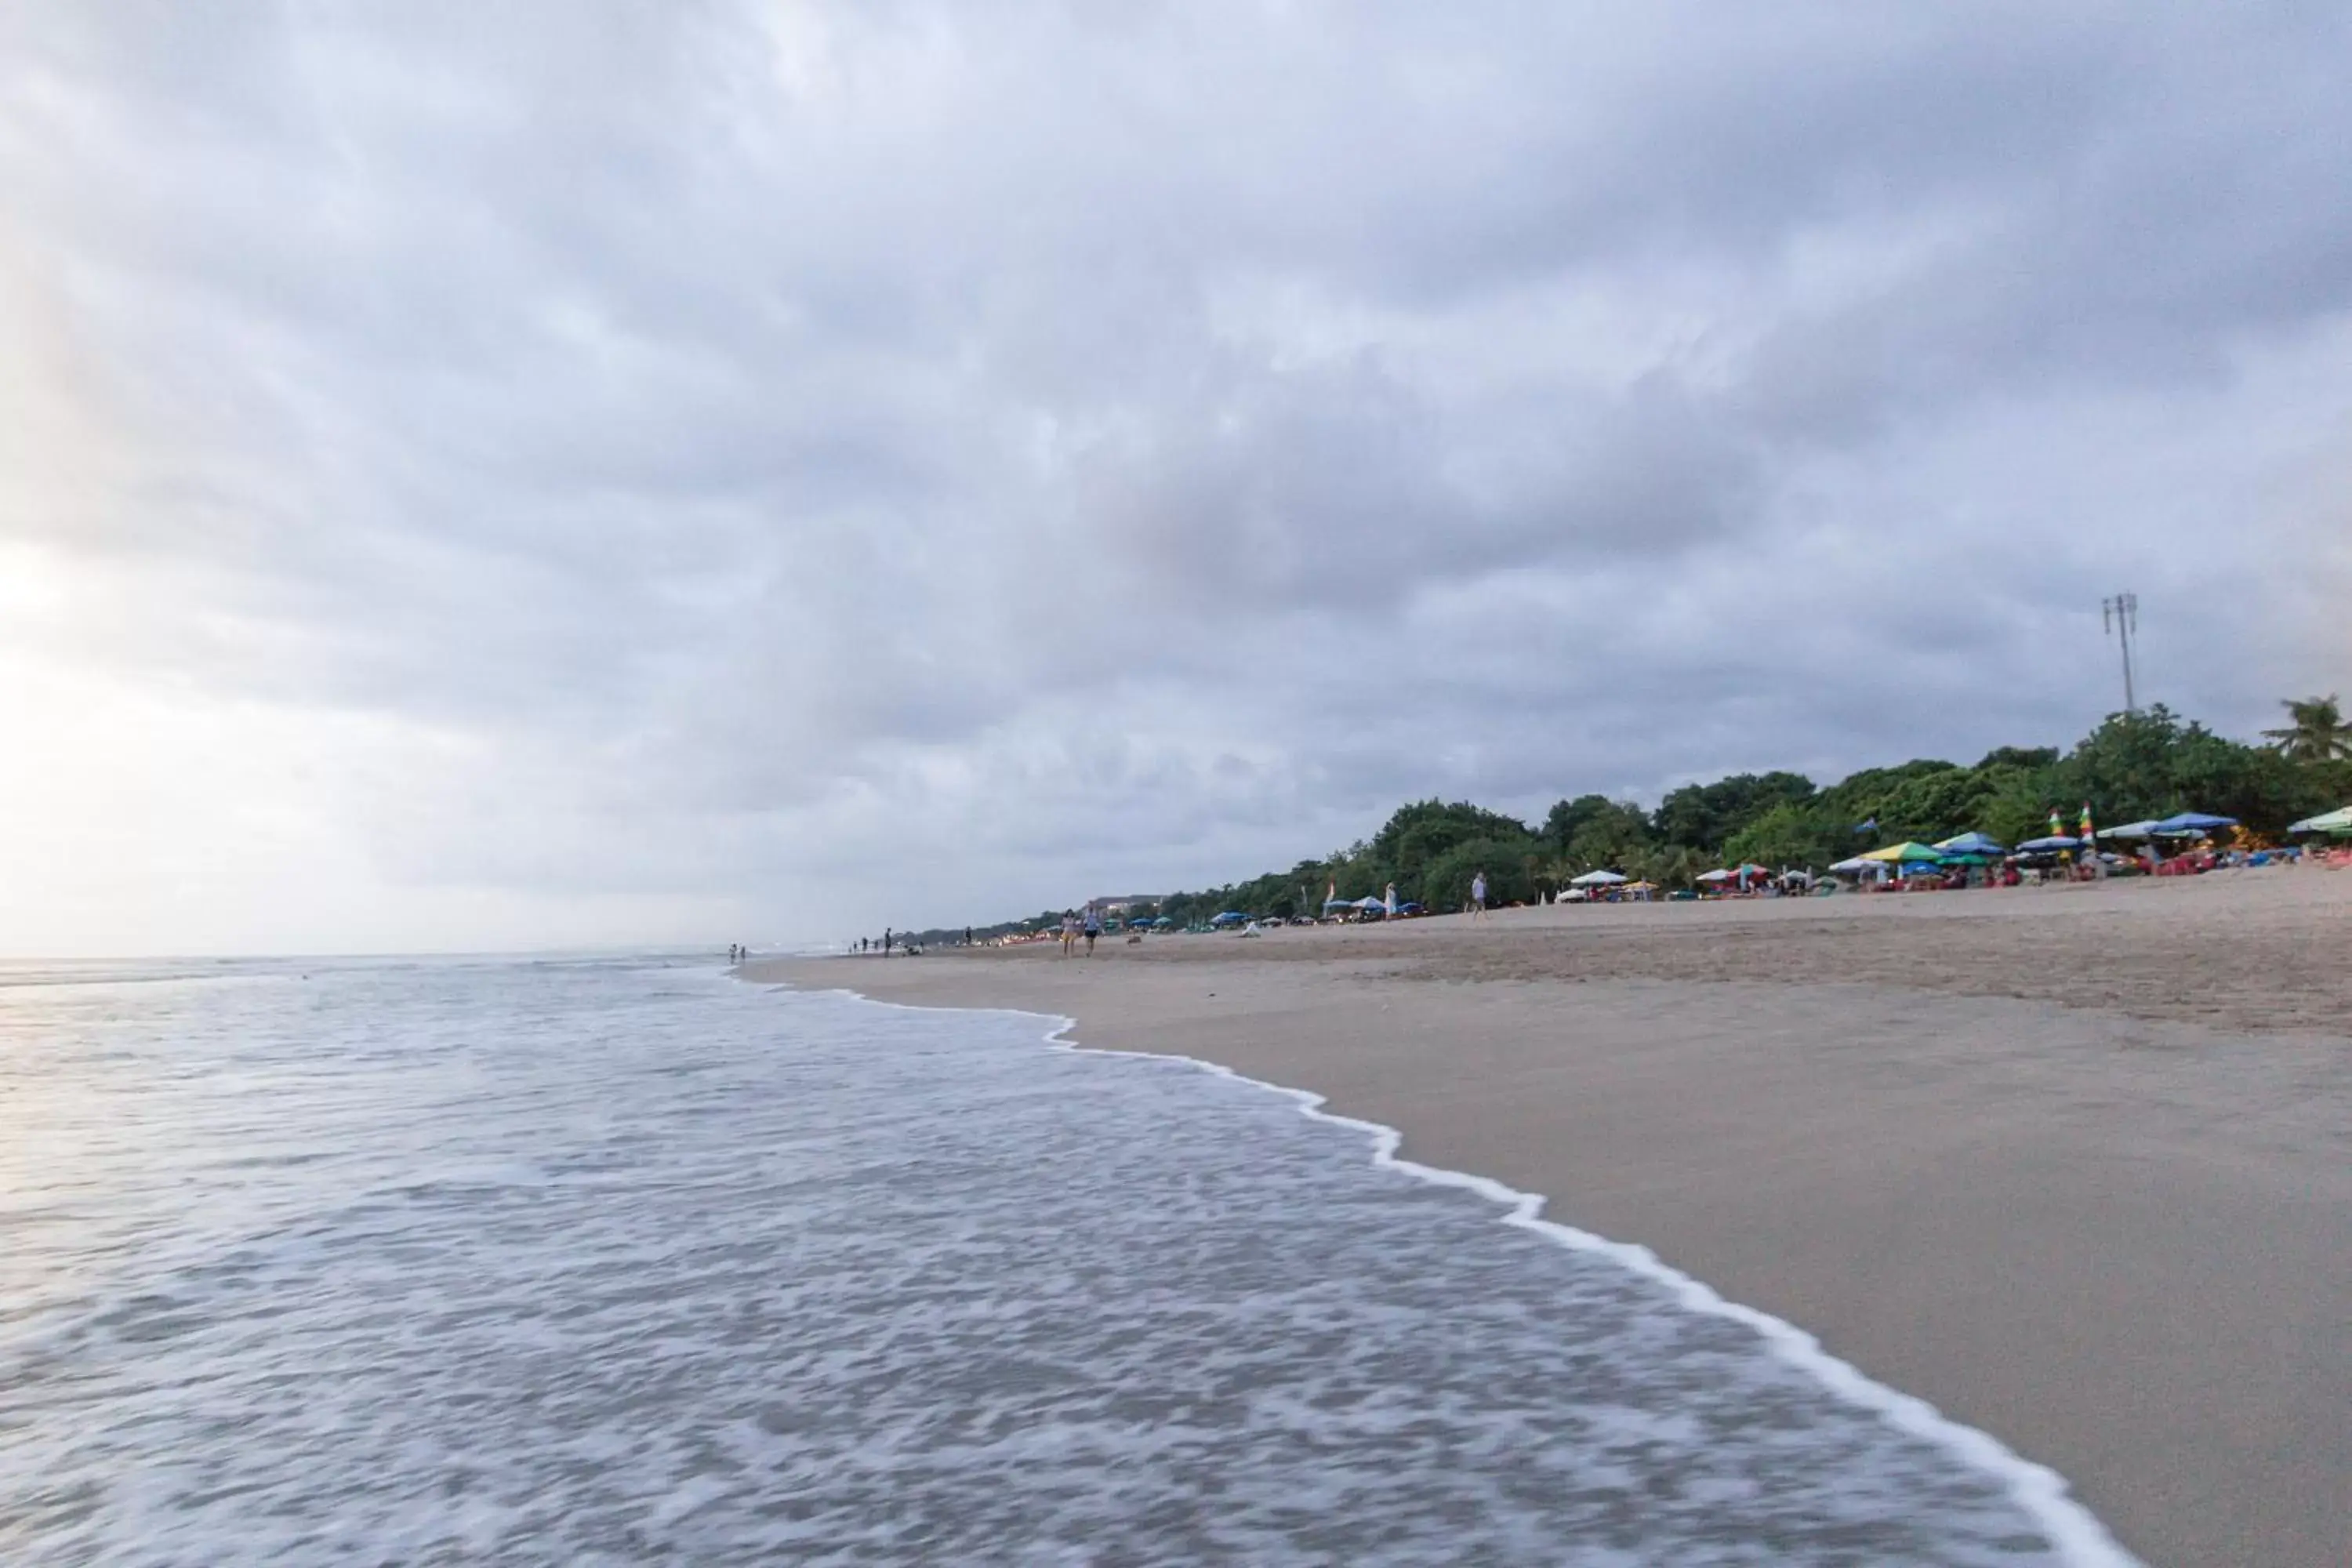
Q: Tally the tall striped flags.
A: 2